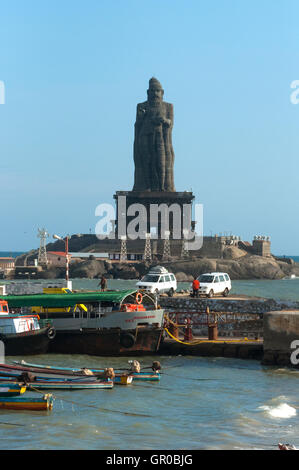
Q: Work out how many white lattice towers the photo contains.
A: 5